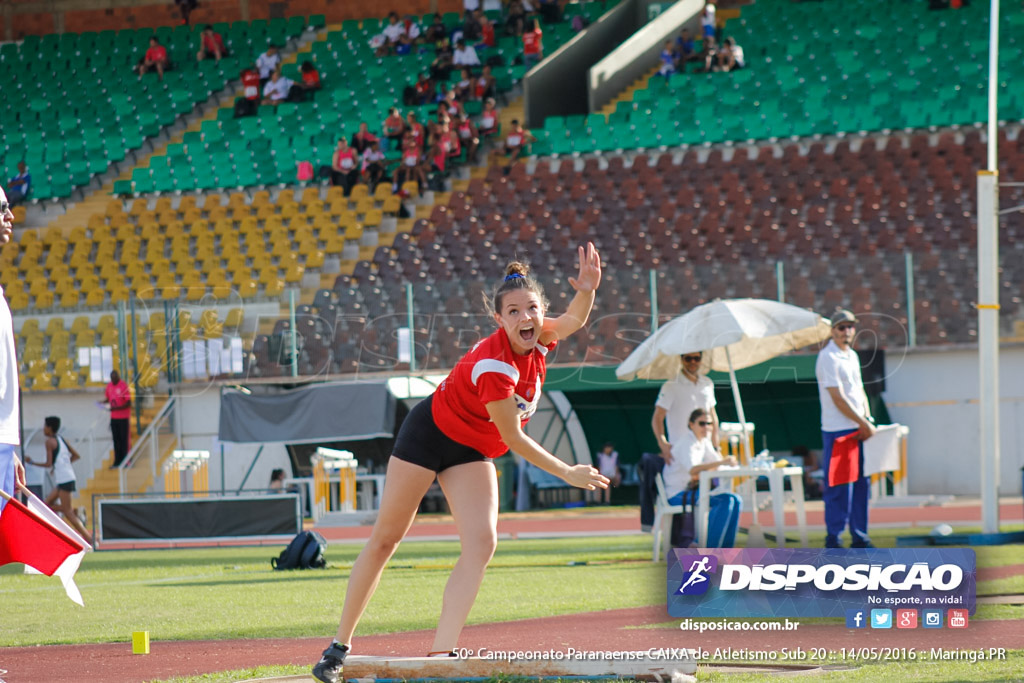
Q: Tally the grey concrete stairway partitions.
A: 2